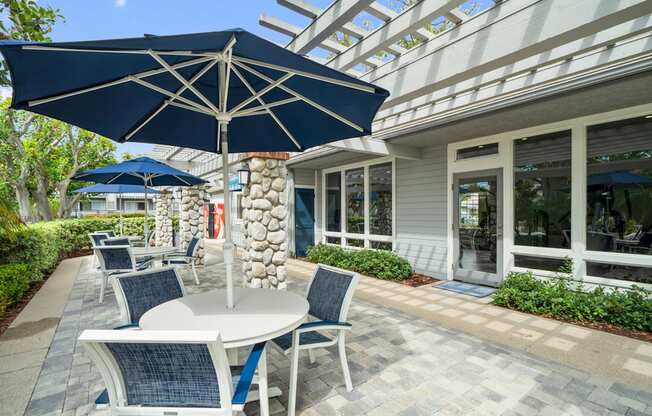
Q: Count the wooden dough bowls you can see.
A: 0